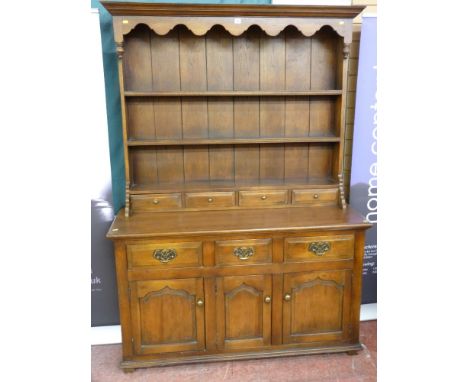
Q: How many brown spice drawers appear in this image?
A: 4